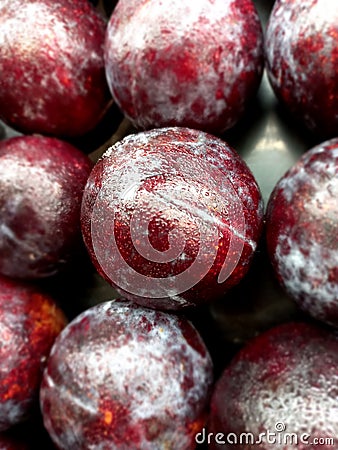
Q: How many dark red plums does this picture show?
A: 9